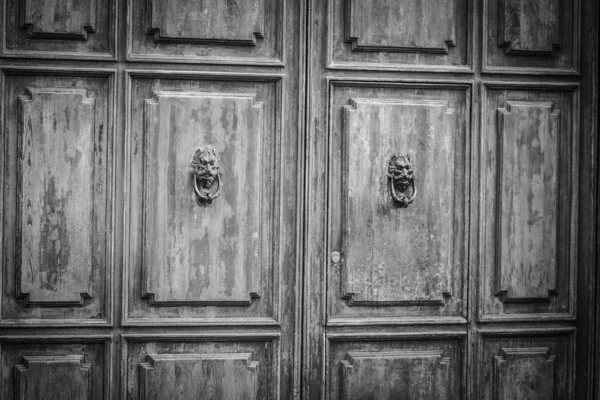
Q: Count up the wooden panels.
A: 12